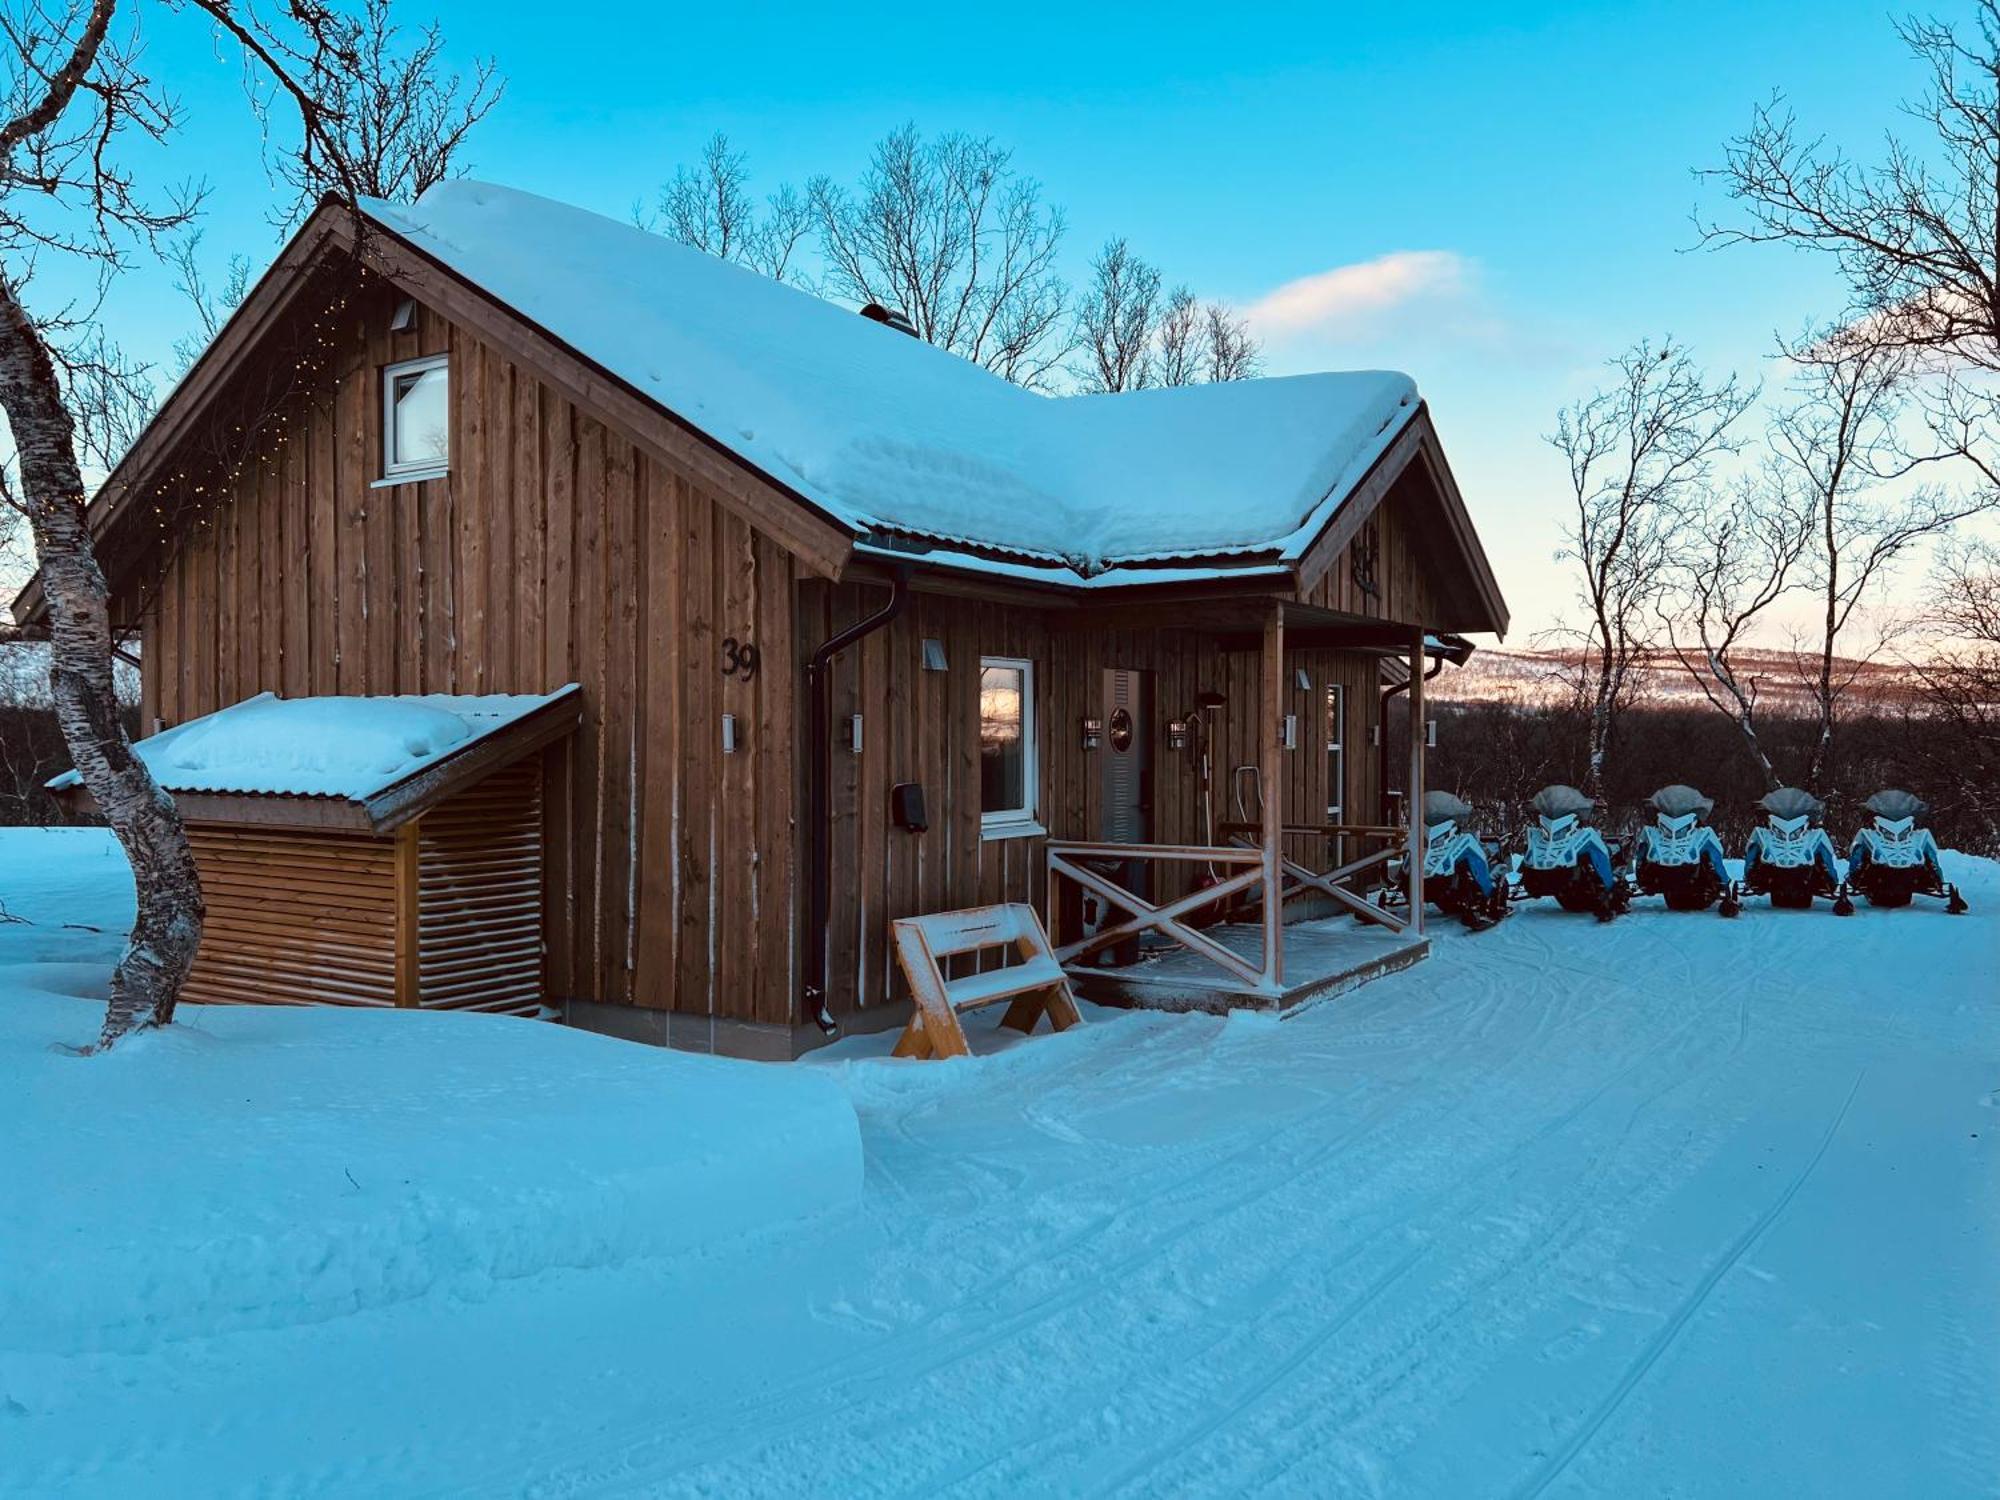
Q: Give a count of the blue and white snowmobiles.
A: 5